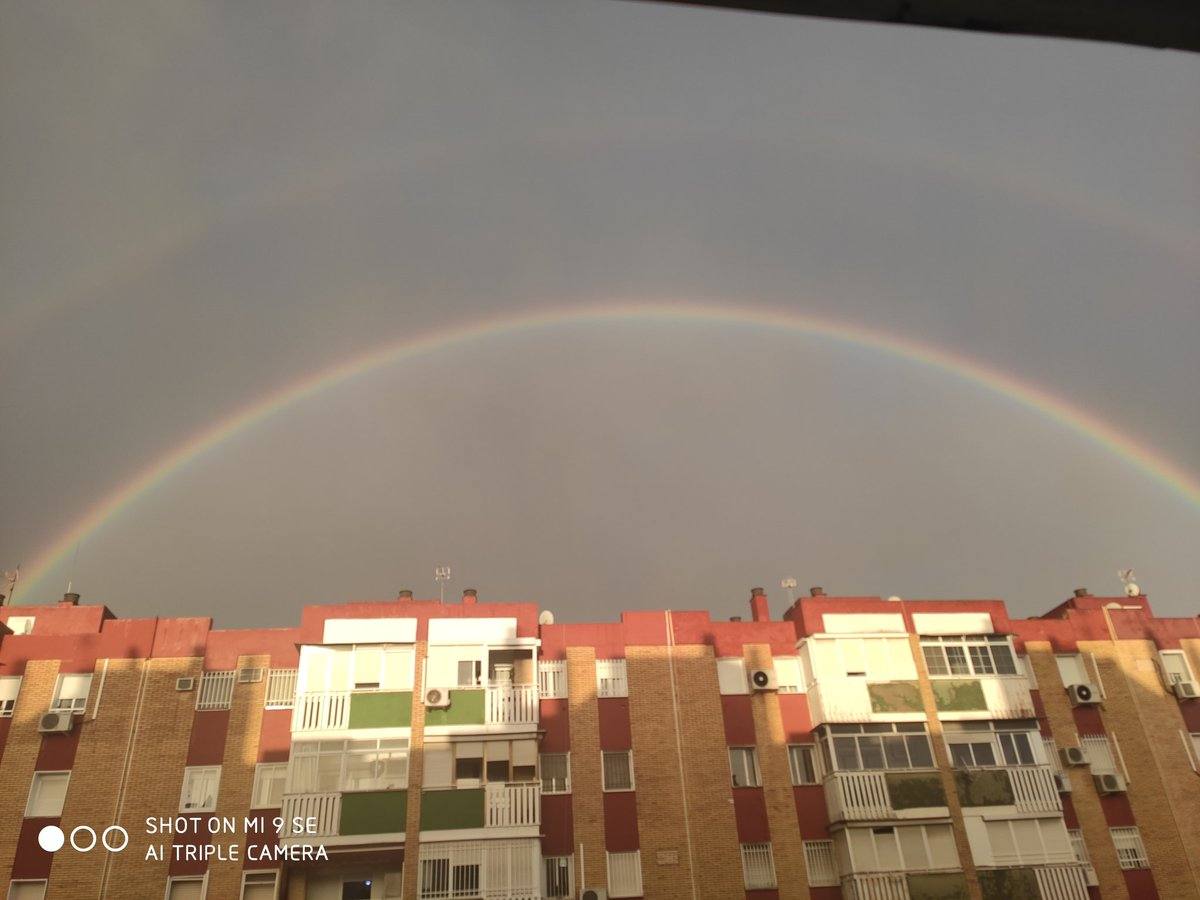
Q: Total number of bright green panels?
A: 4